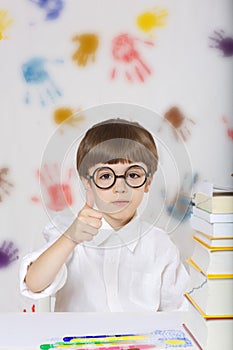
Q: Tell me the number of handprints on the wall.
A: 14